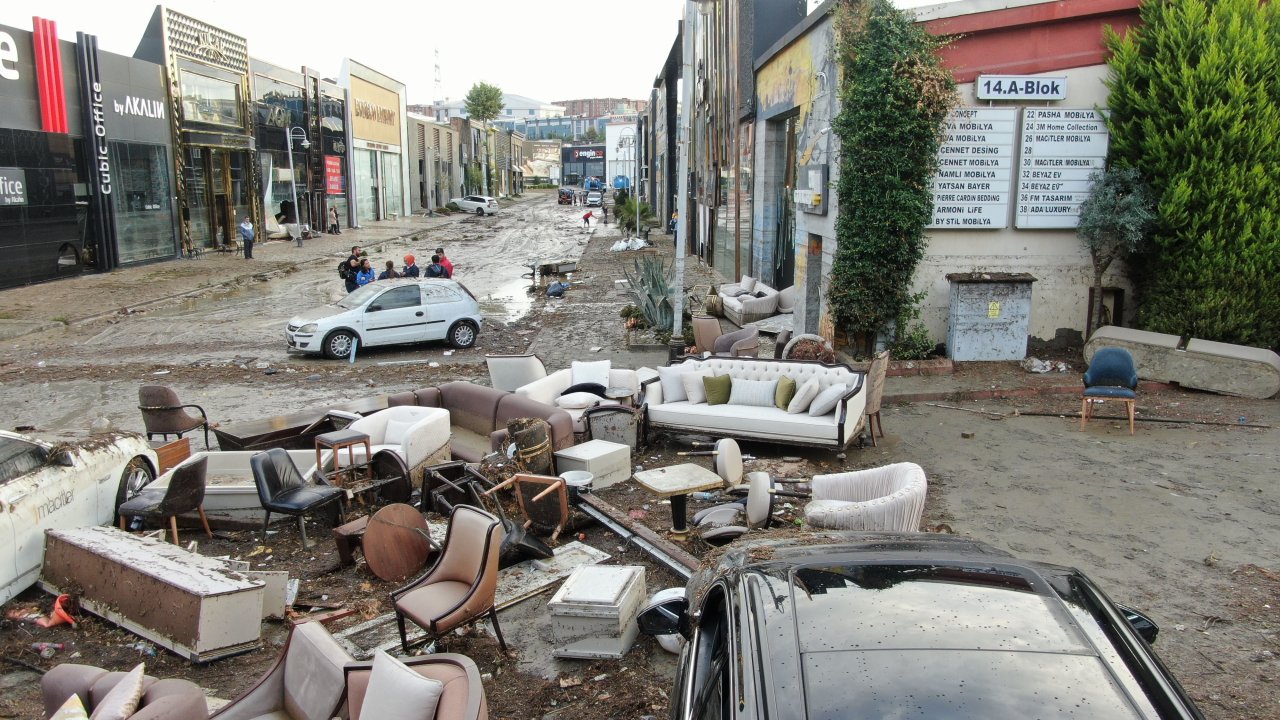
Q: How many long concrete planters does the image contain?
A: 1